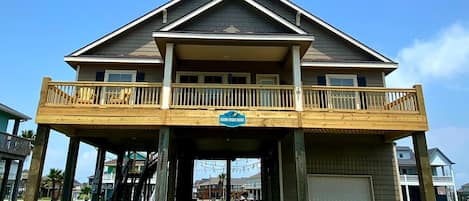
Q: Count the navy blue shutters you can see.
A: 4